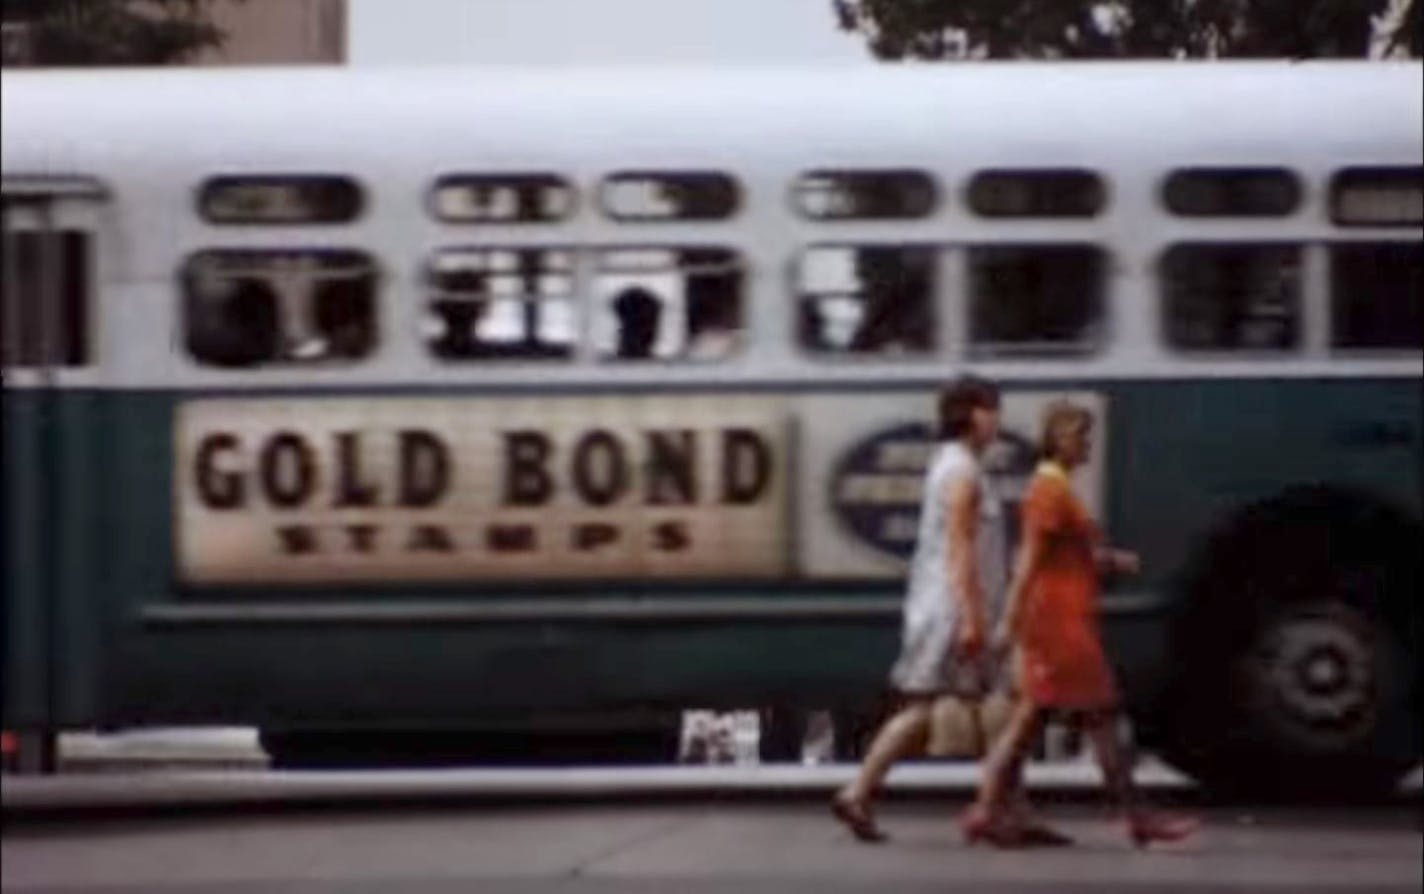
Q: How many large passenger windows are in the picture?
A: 7